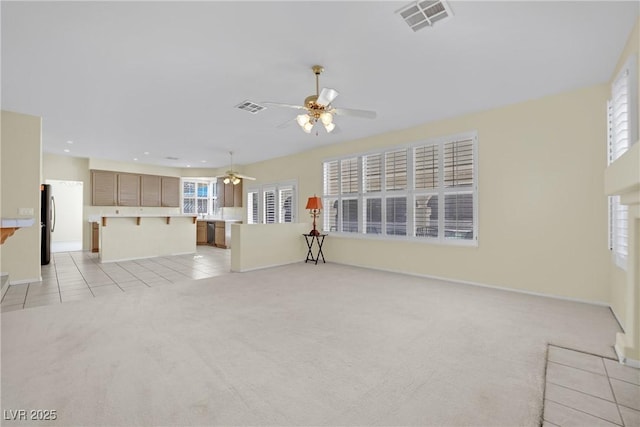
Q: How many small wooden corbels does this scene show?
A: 5